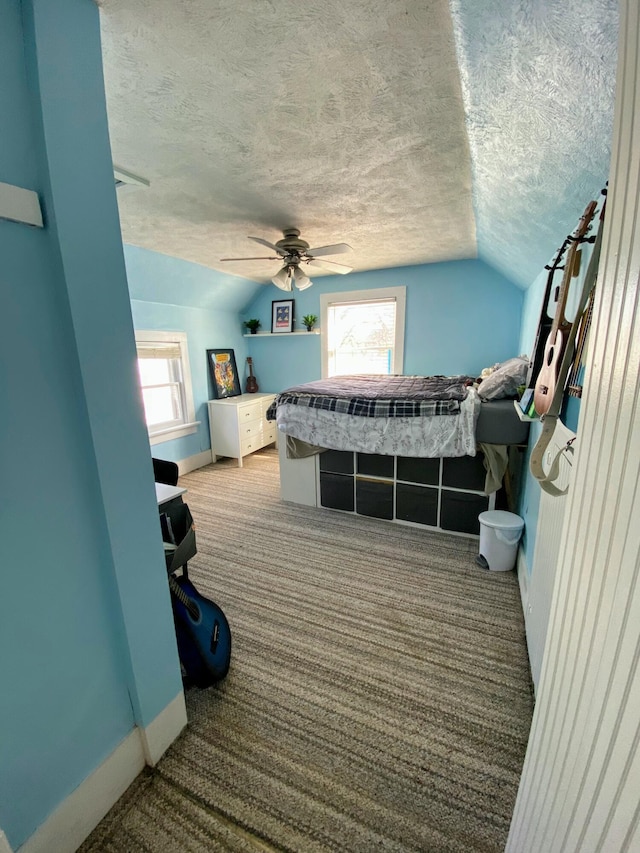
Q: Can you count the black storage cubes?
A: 8